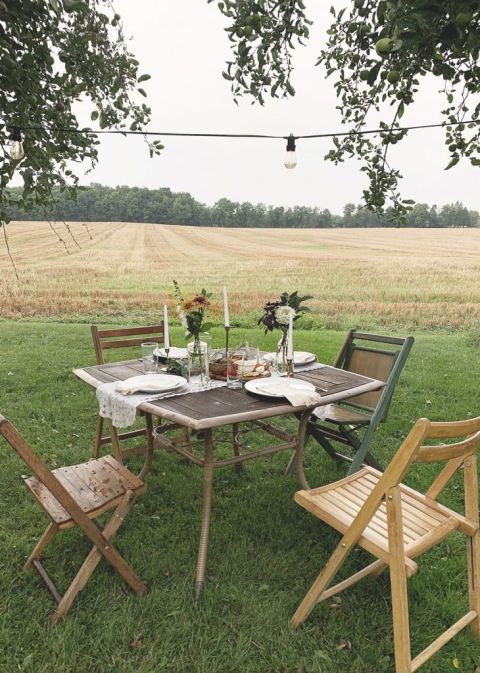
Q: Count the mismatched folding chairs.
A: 4